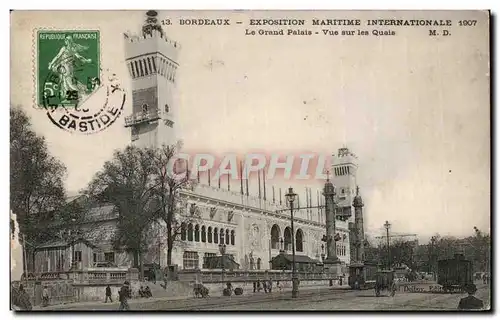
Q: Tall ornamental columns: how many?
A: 2